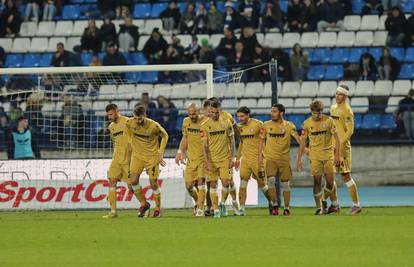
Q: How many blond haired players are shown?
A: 1